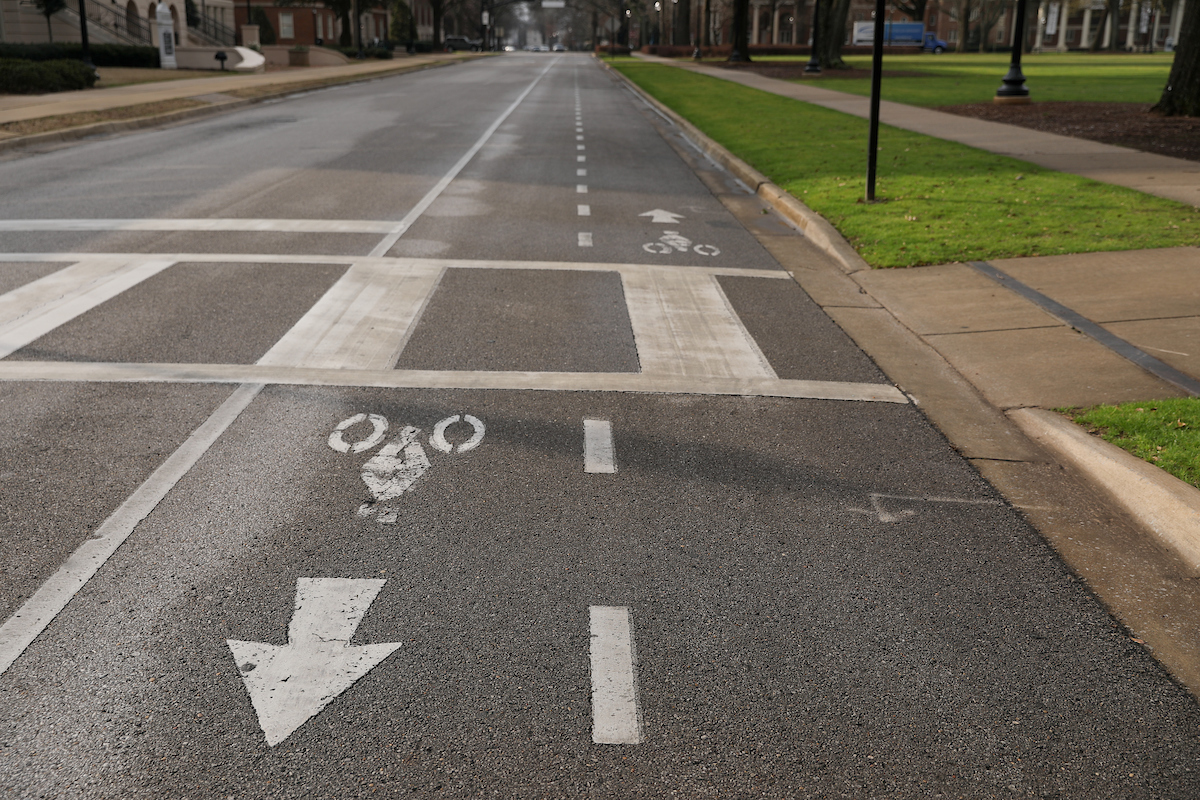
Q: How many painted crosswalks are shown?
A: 1